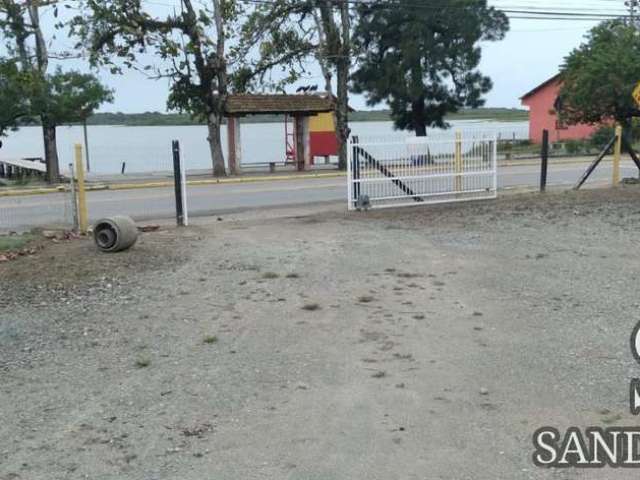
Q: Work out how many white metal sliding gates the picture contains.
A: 1